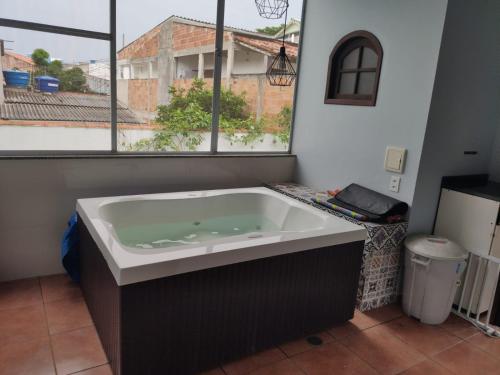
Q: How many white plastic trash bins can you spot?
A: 1